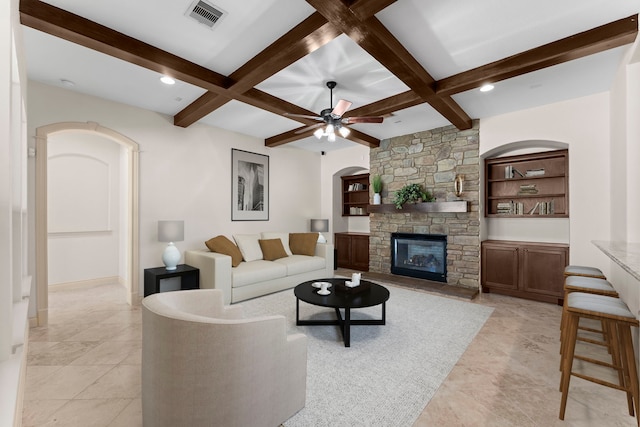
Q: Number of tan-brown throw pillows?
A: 3